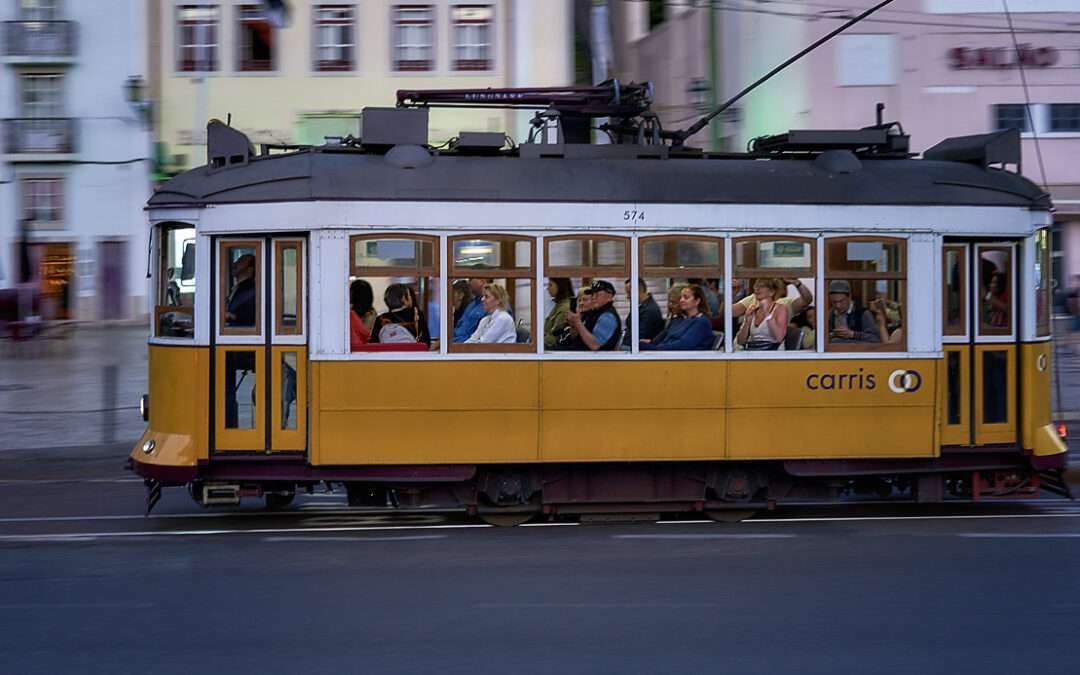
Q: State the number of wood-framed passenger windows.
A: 6